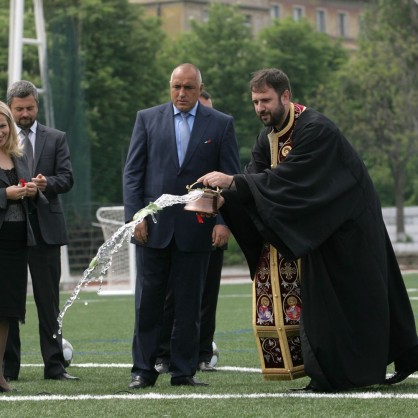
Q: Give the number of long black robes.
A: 1